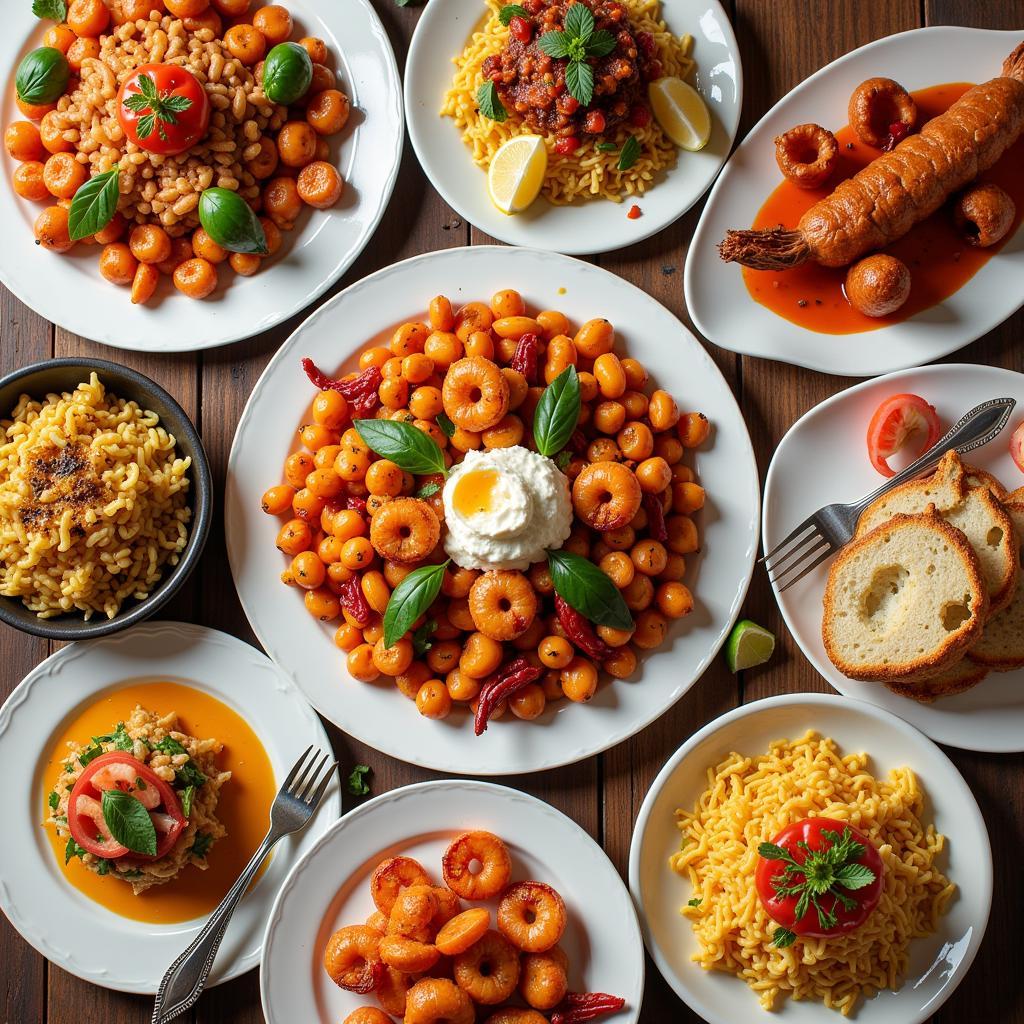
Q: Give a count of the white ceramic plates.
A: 8